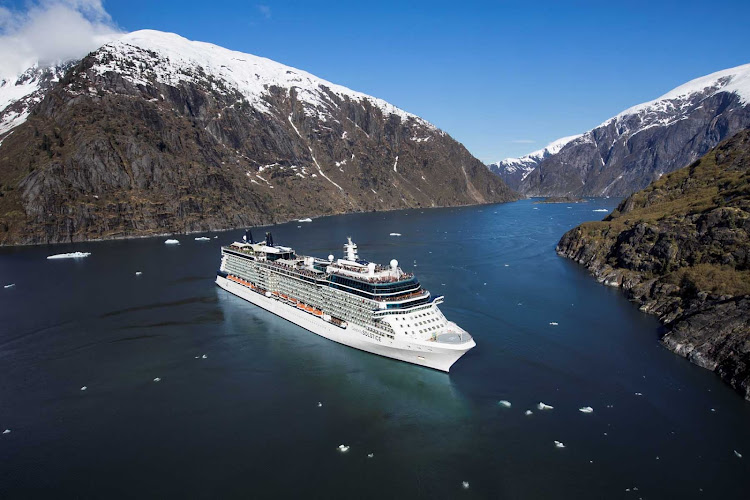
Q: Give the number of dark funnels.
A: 2